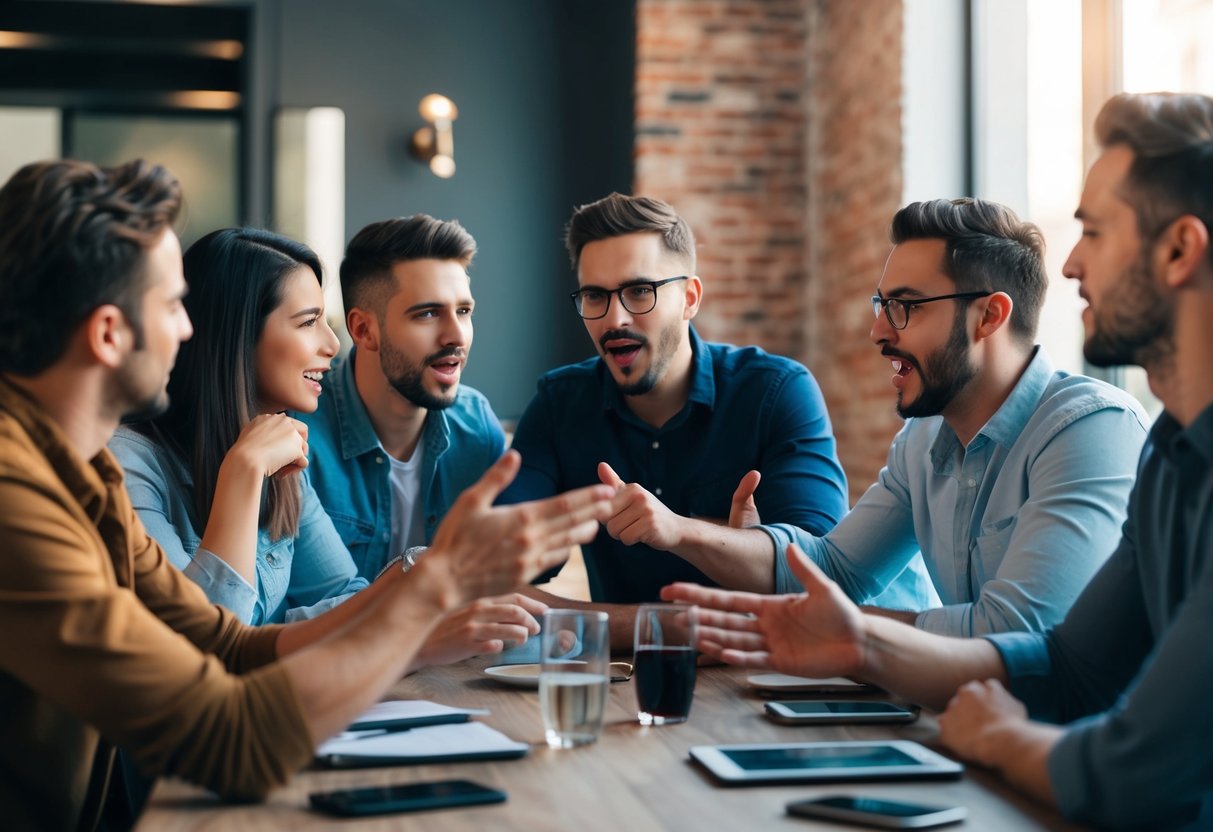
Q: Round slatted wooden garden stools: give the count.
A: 0